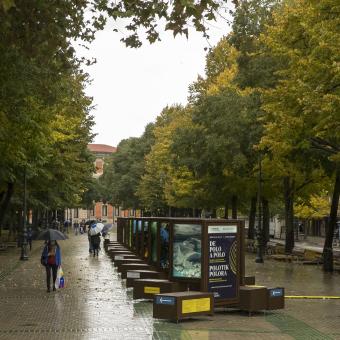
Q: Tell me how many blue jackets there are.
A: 1